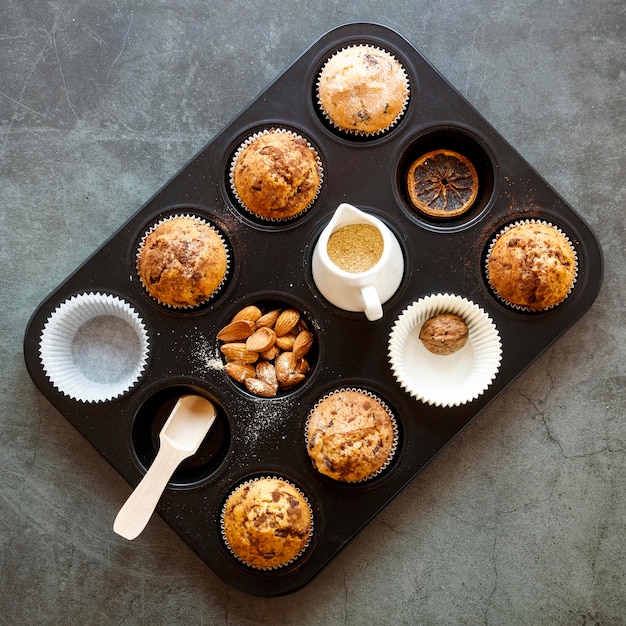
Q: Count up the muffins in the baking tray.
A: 6